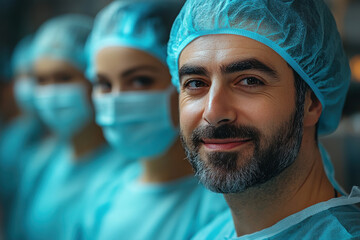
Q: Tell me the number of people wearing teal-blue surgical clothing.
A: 4